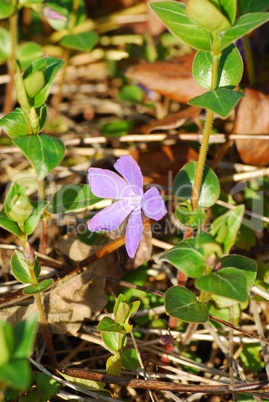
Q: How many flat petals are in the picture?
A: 5